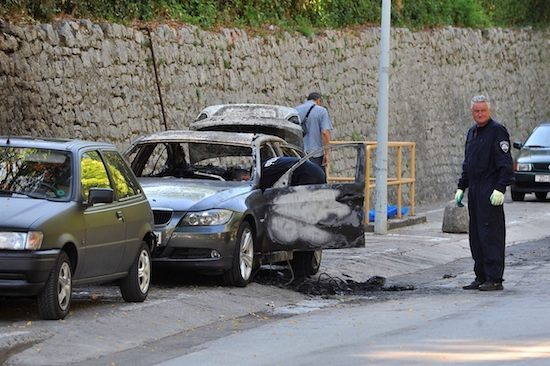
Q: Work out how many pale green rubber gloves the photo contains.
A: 2